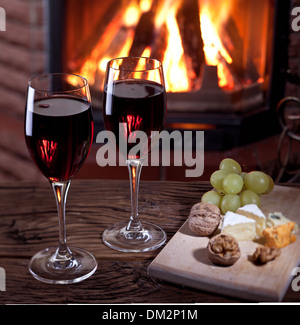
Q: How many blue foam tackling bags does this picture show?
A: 0